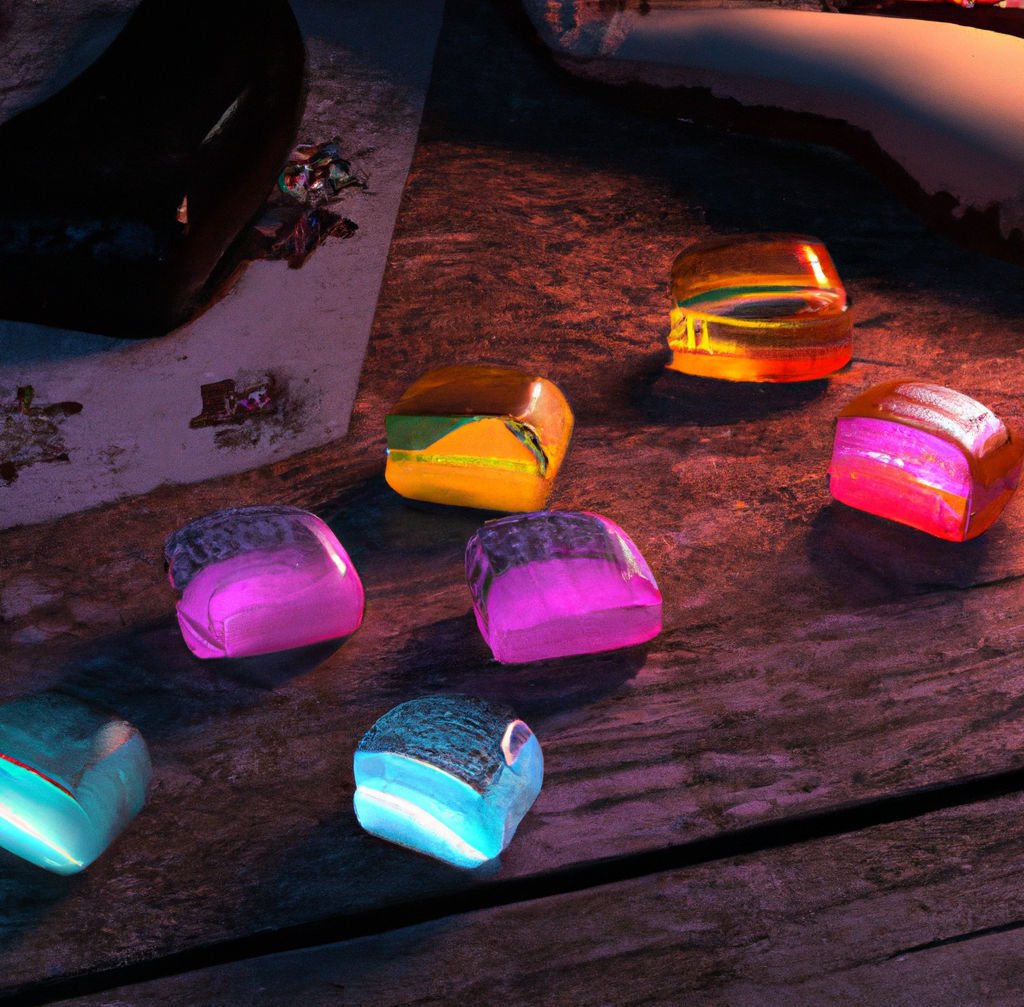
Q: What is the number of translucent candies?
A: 7